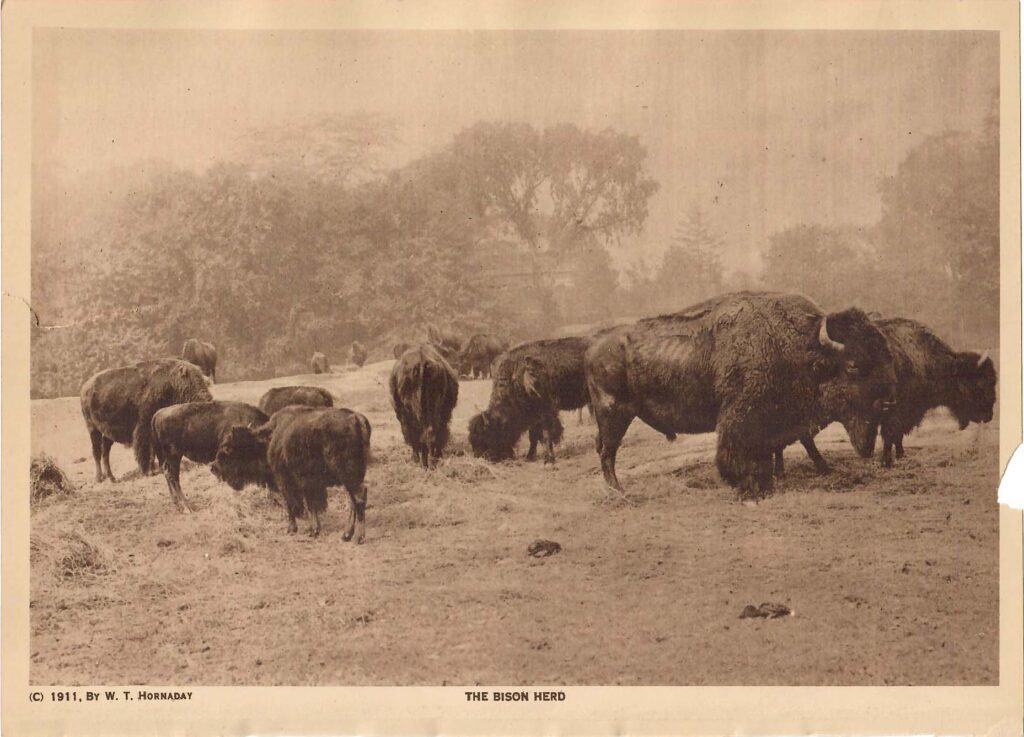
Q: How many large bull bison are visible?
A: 1